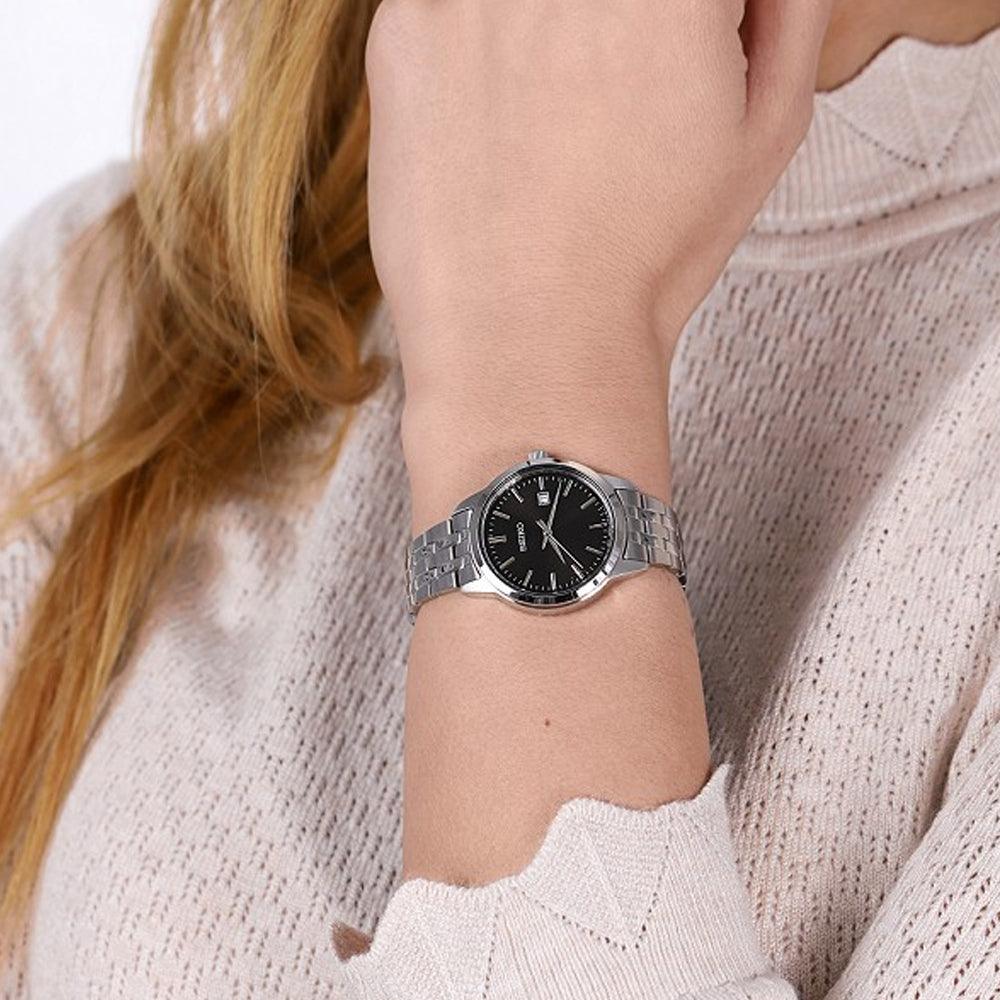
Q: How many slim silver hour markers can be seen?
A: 12